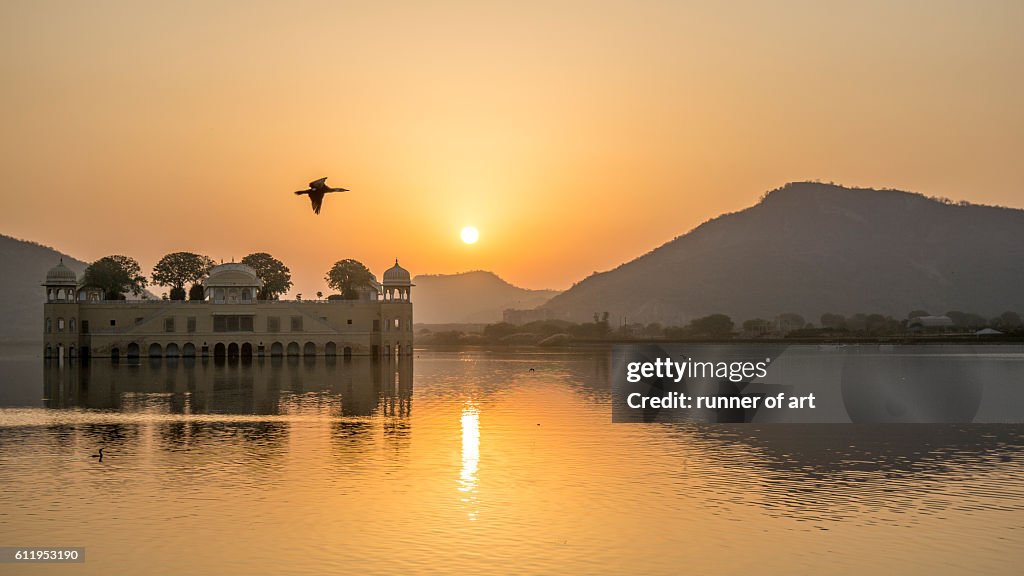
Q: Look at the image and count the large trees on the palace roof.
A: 4